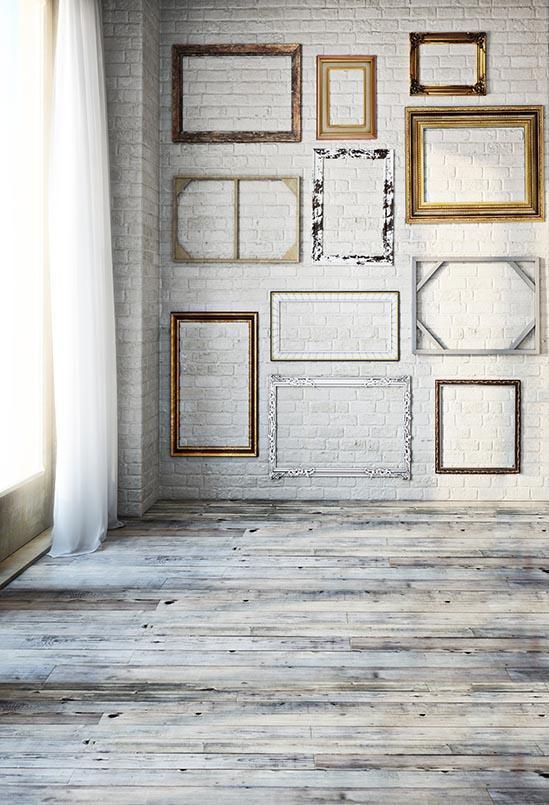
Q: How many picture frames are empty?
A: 11